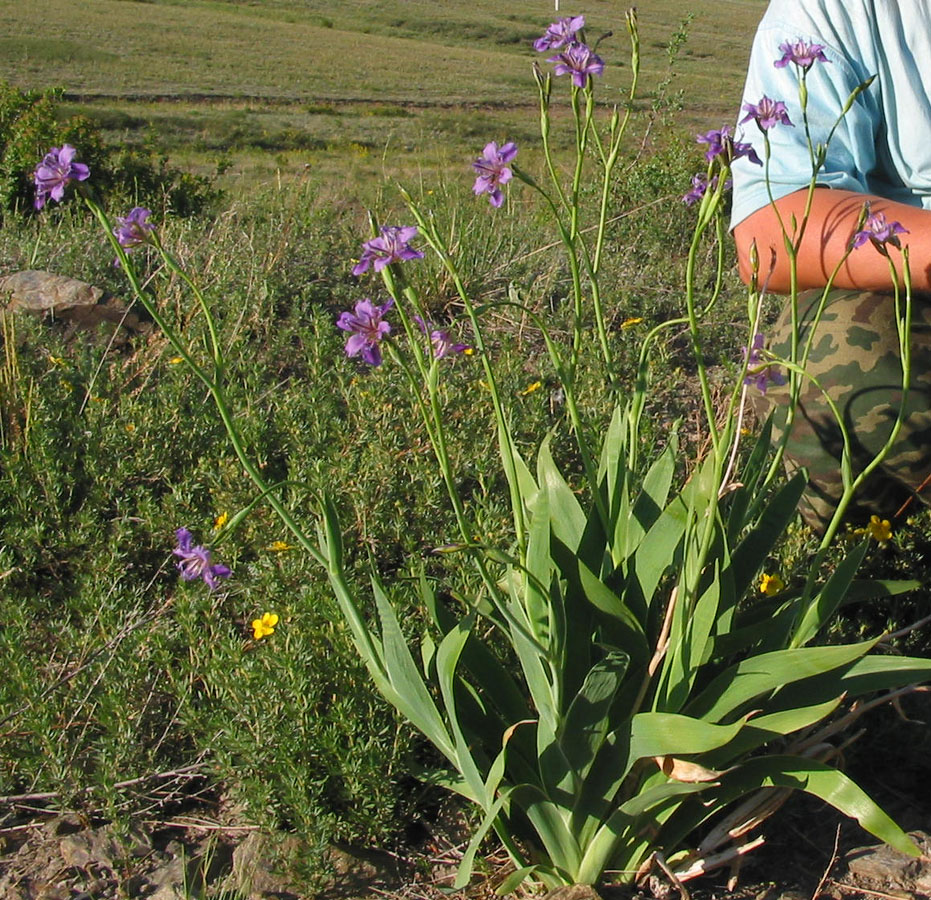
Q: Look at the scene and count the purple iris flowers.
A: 15